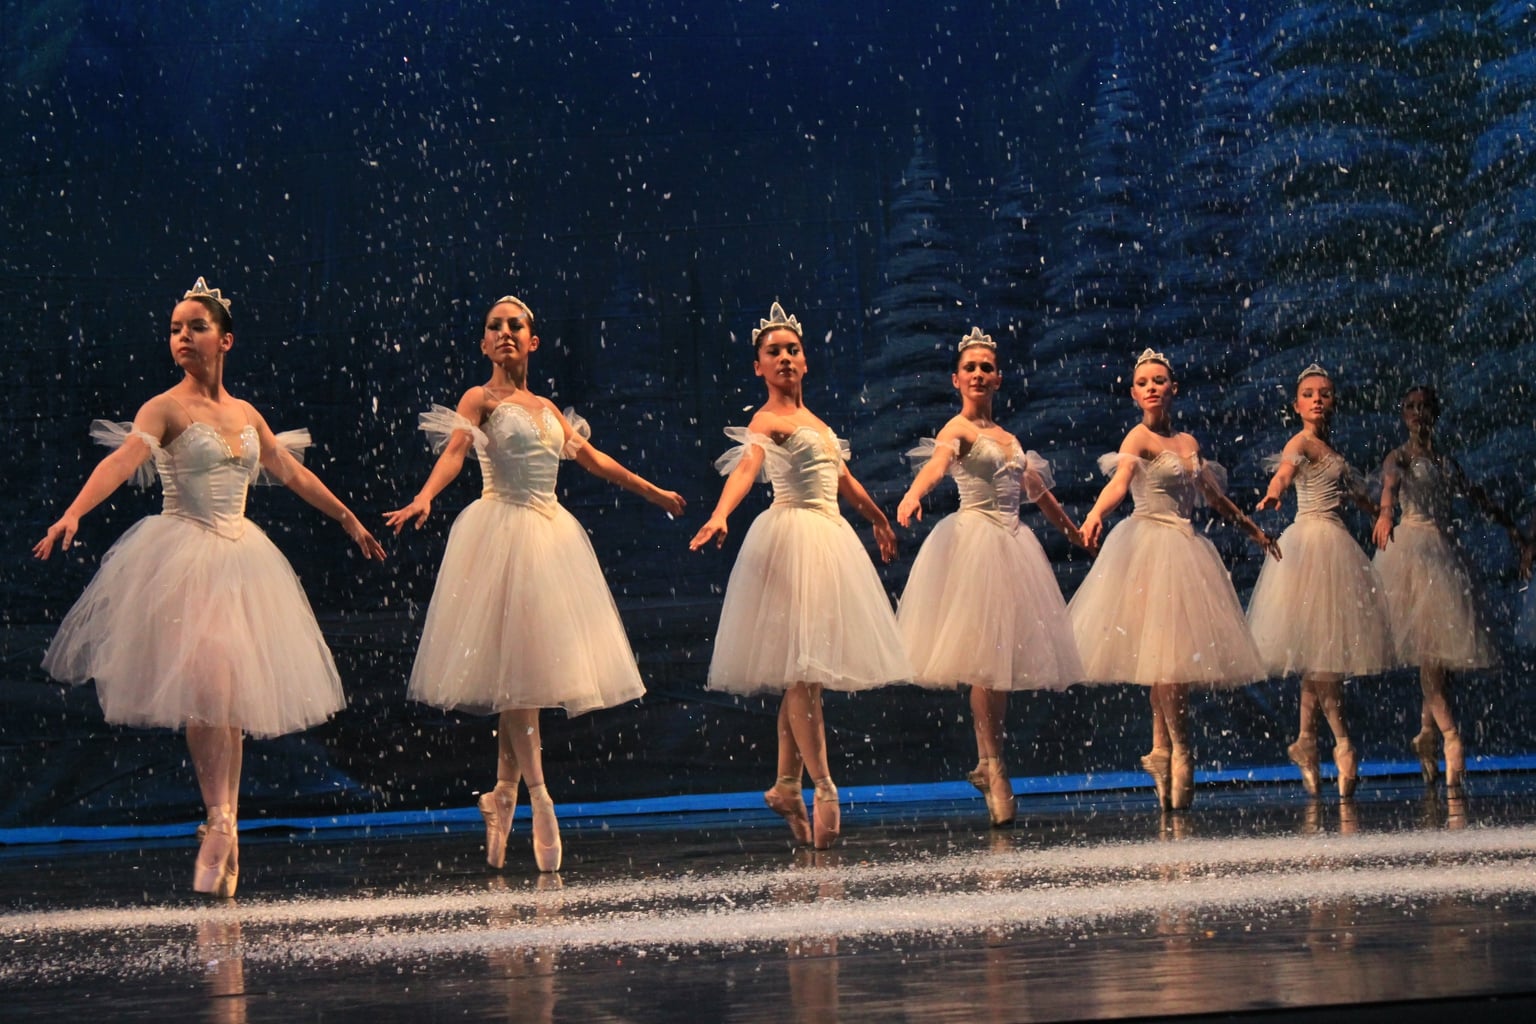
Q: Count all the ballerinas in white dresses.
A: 7